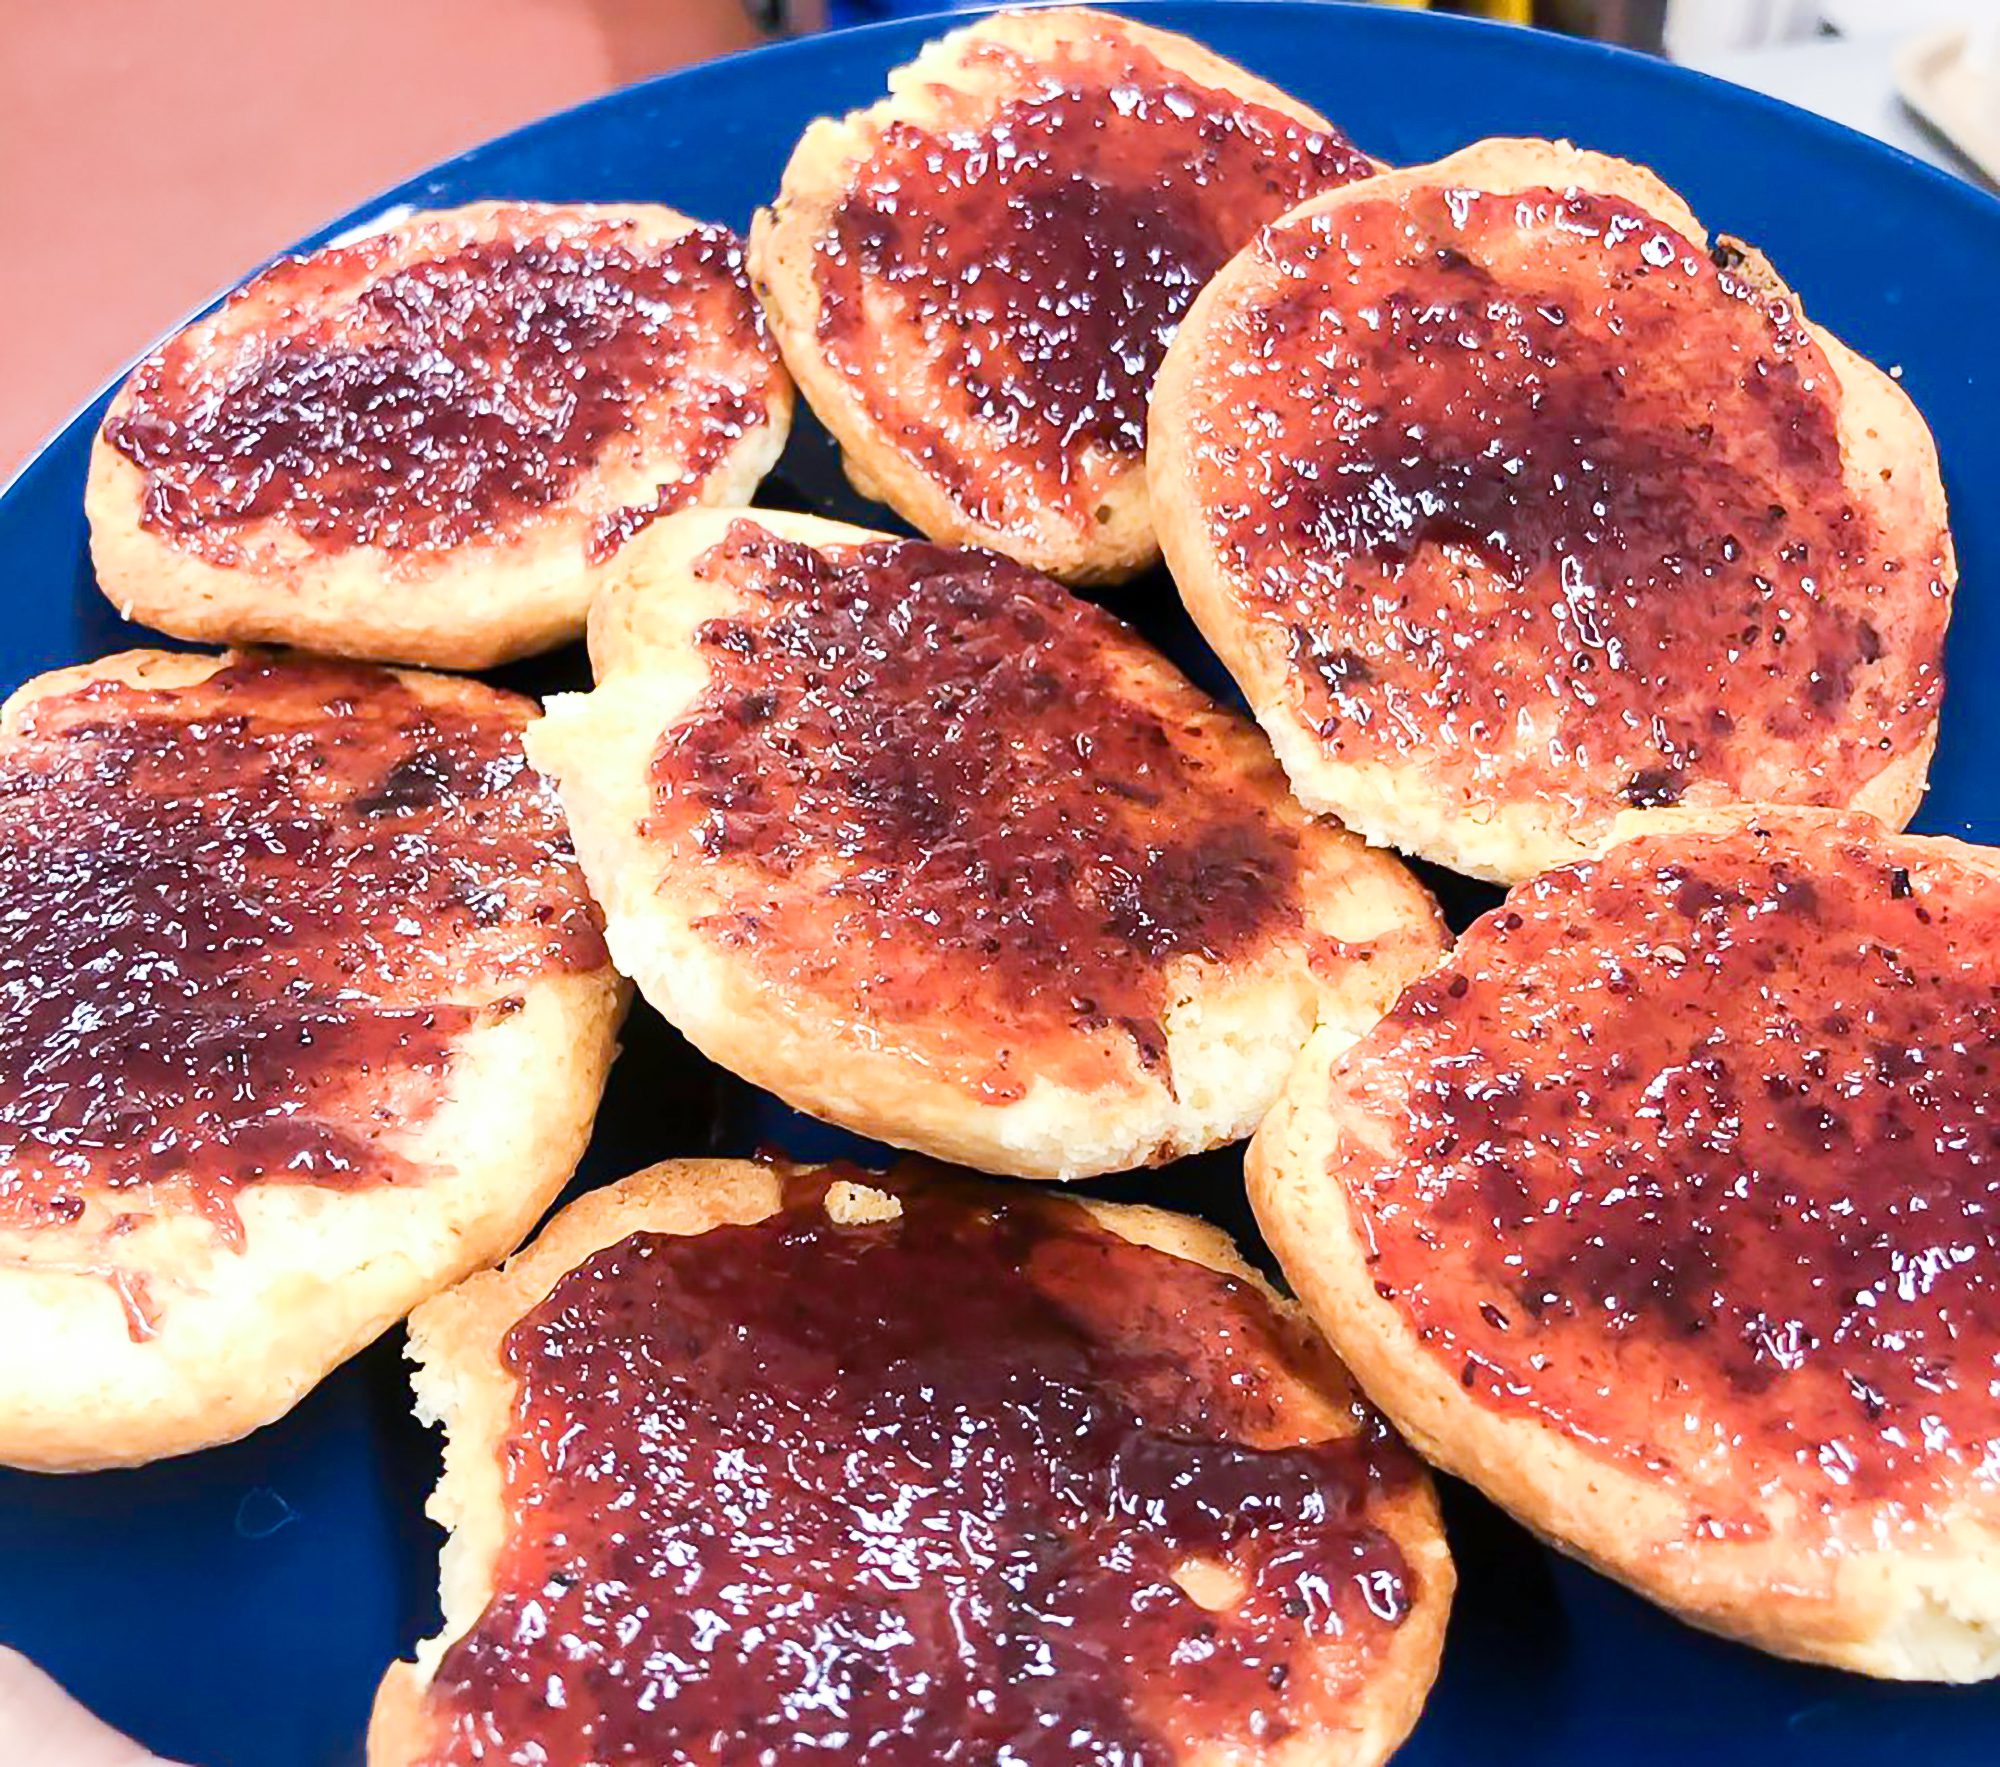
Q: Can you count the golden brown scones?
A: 7